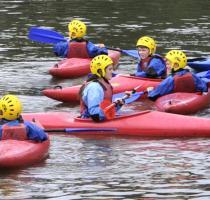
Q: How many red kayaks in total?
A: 5